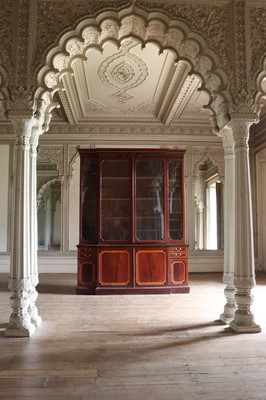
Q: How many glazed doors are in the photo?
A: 4